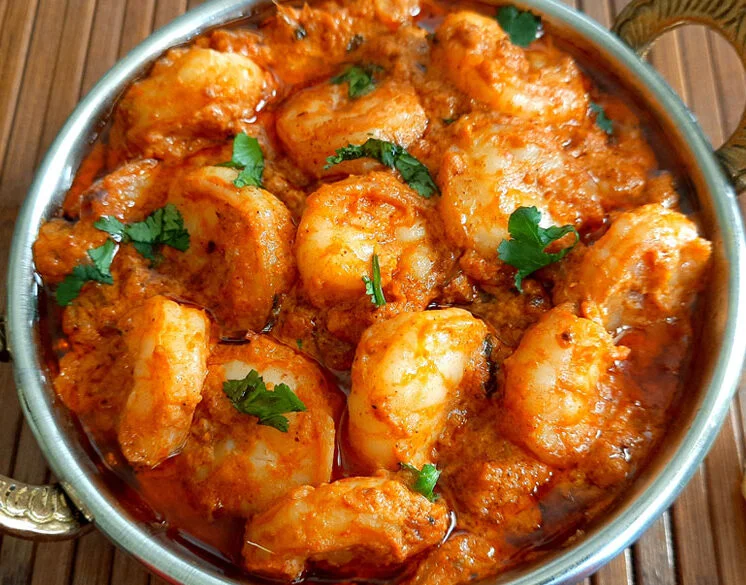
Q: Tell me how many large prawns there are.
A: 12